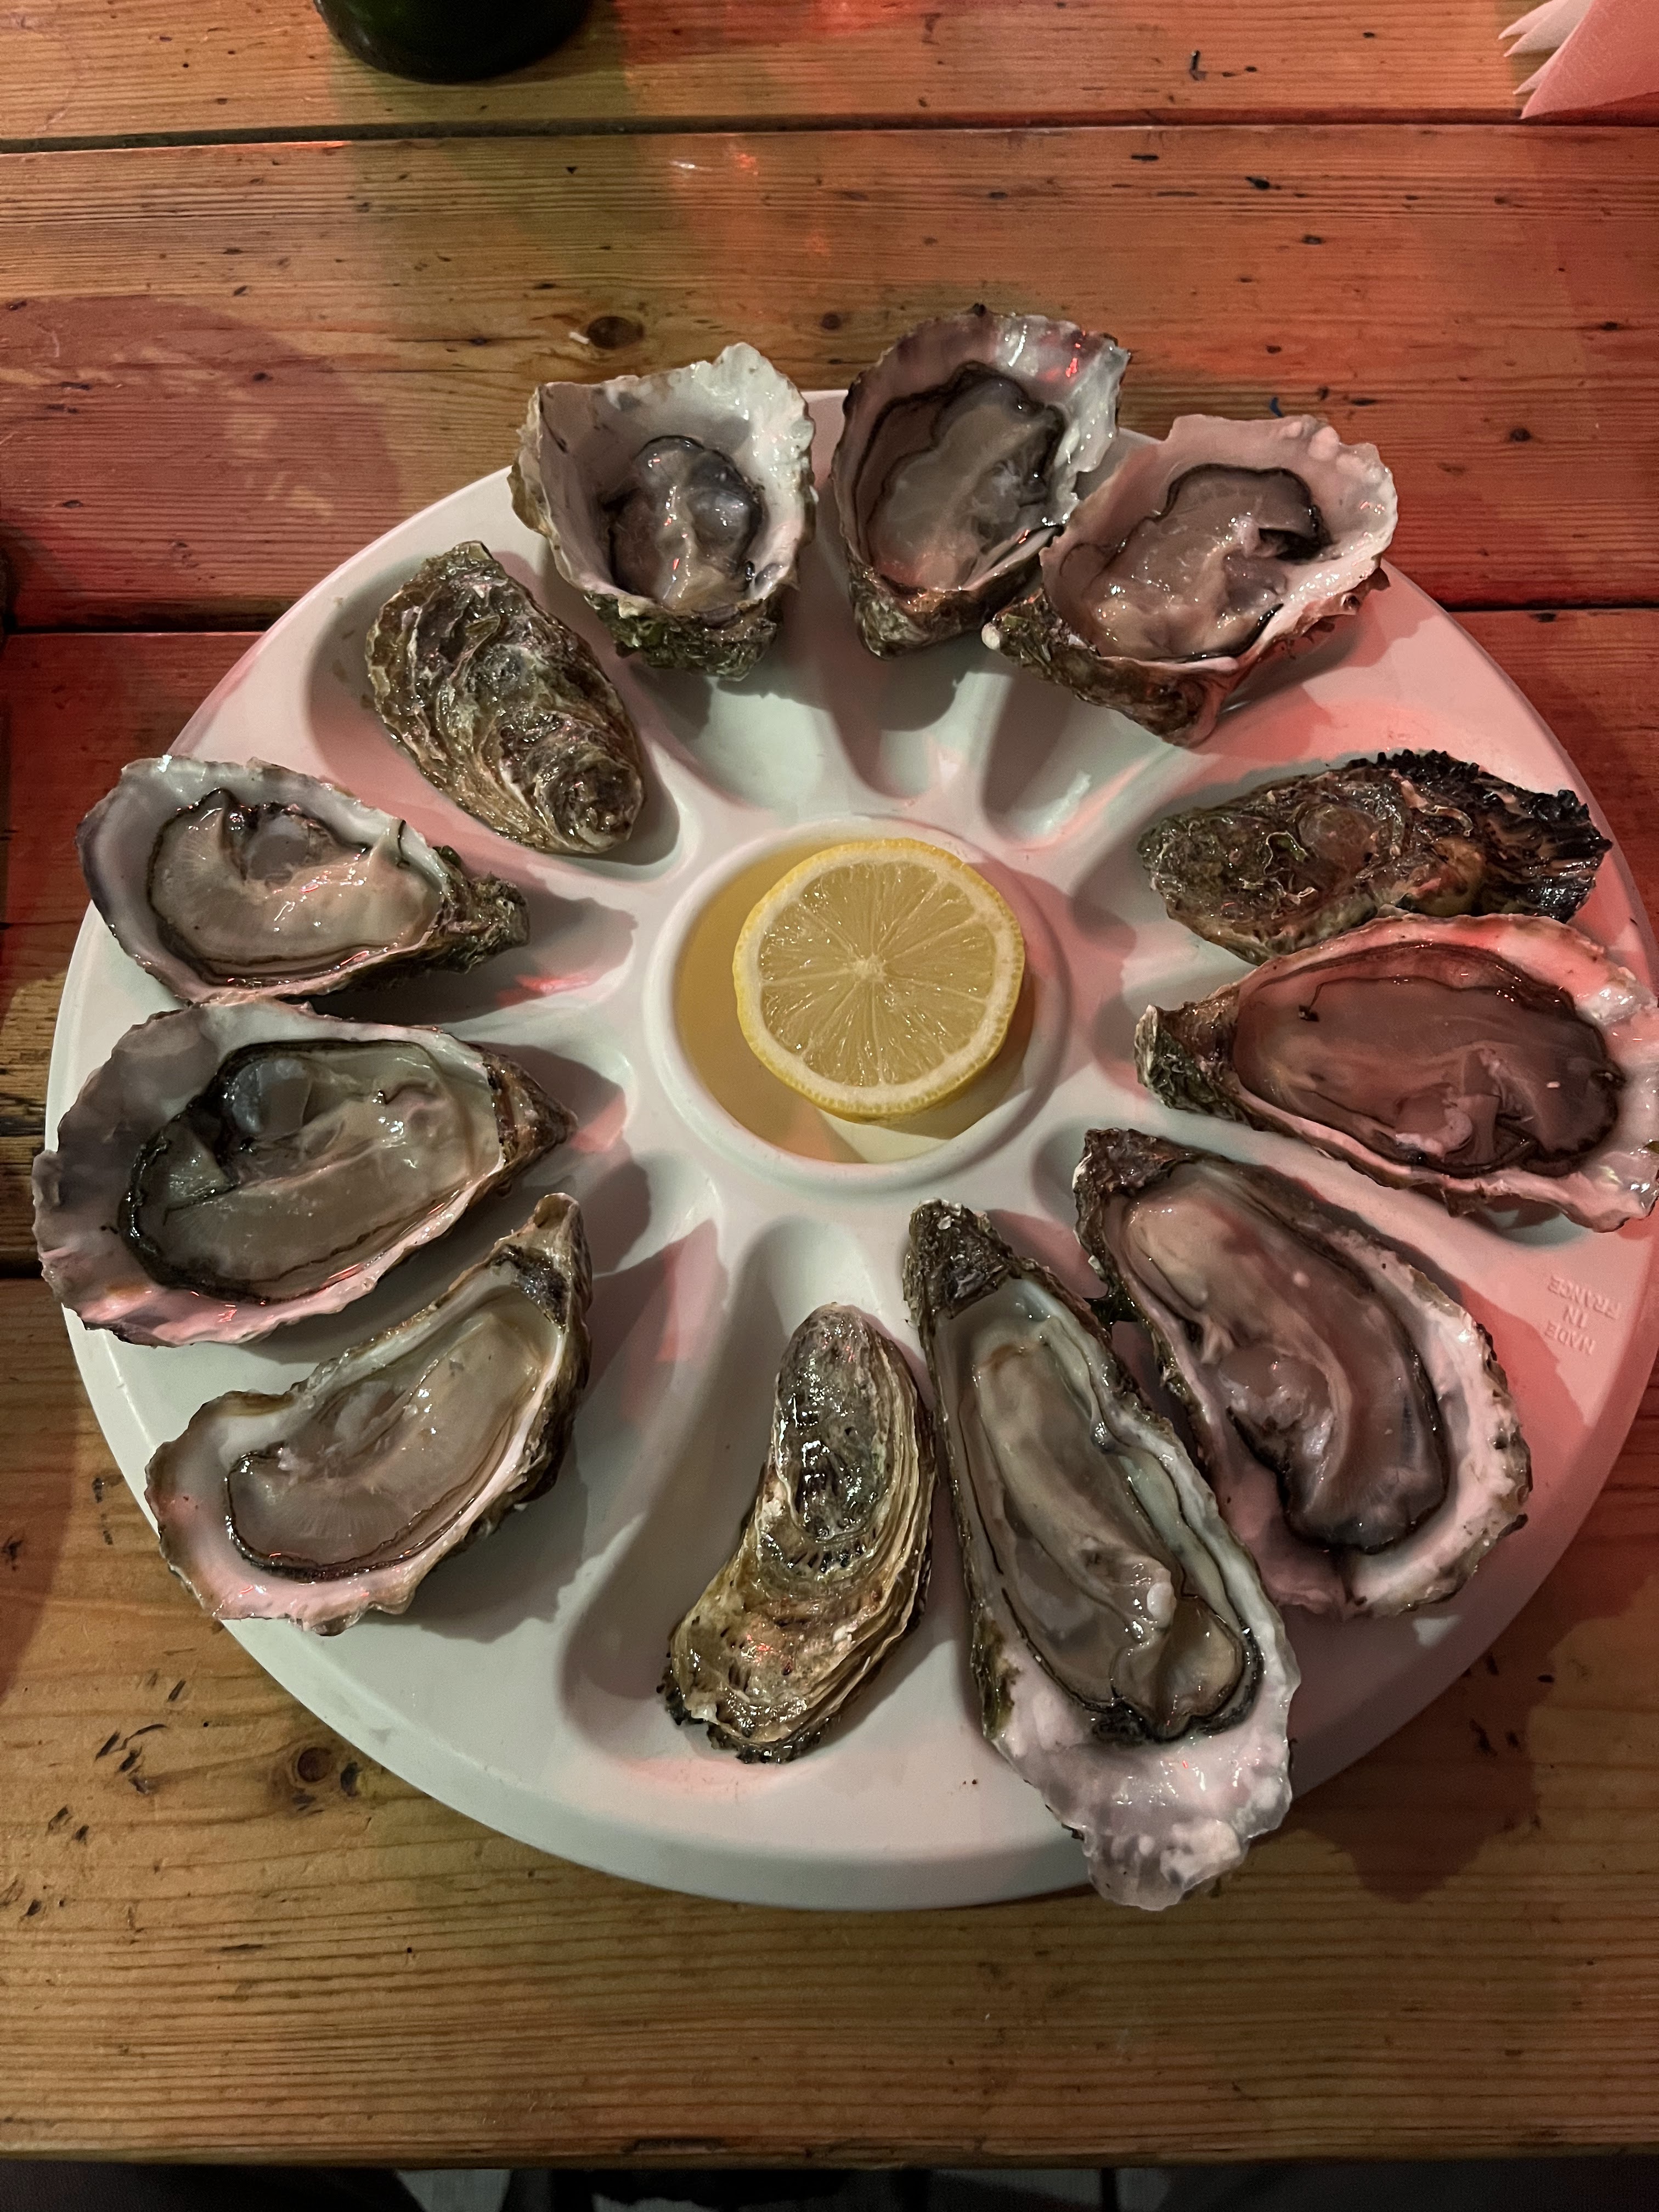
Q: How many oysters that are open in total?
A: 9